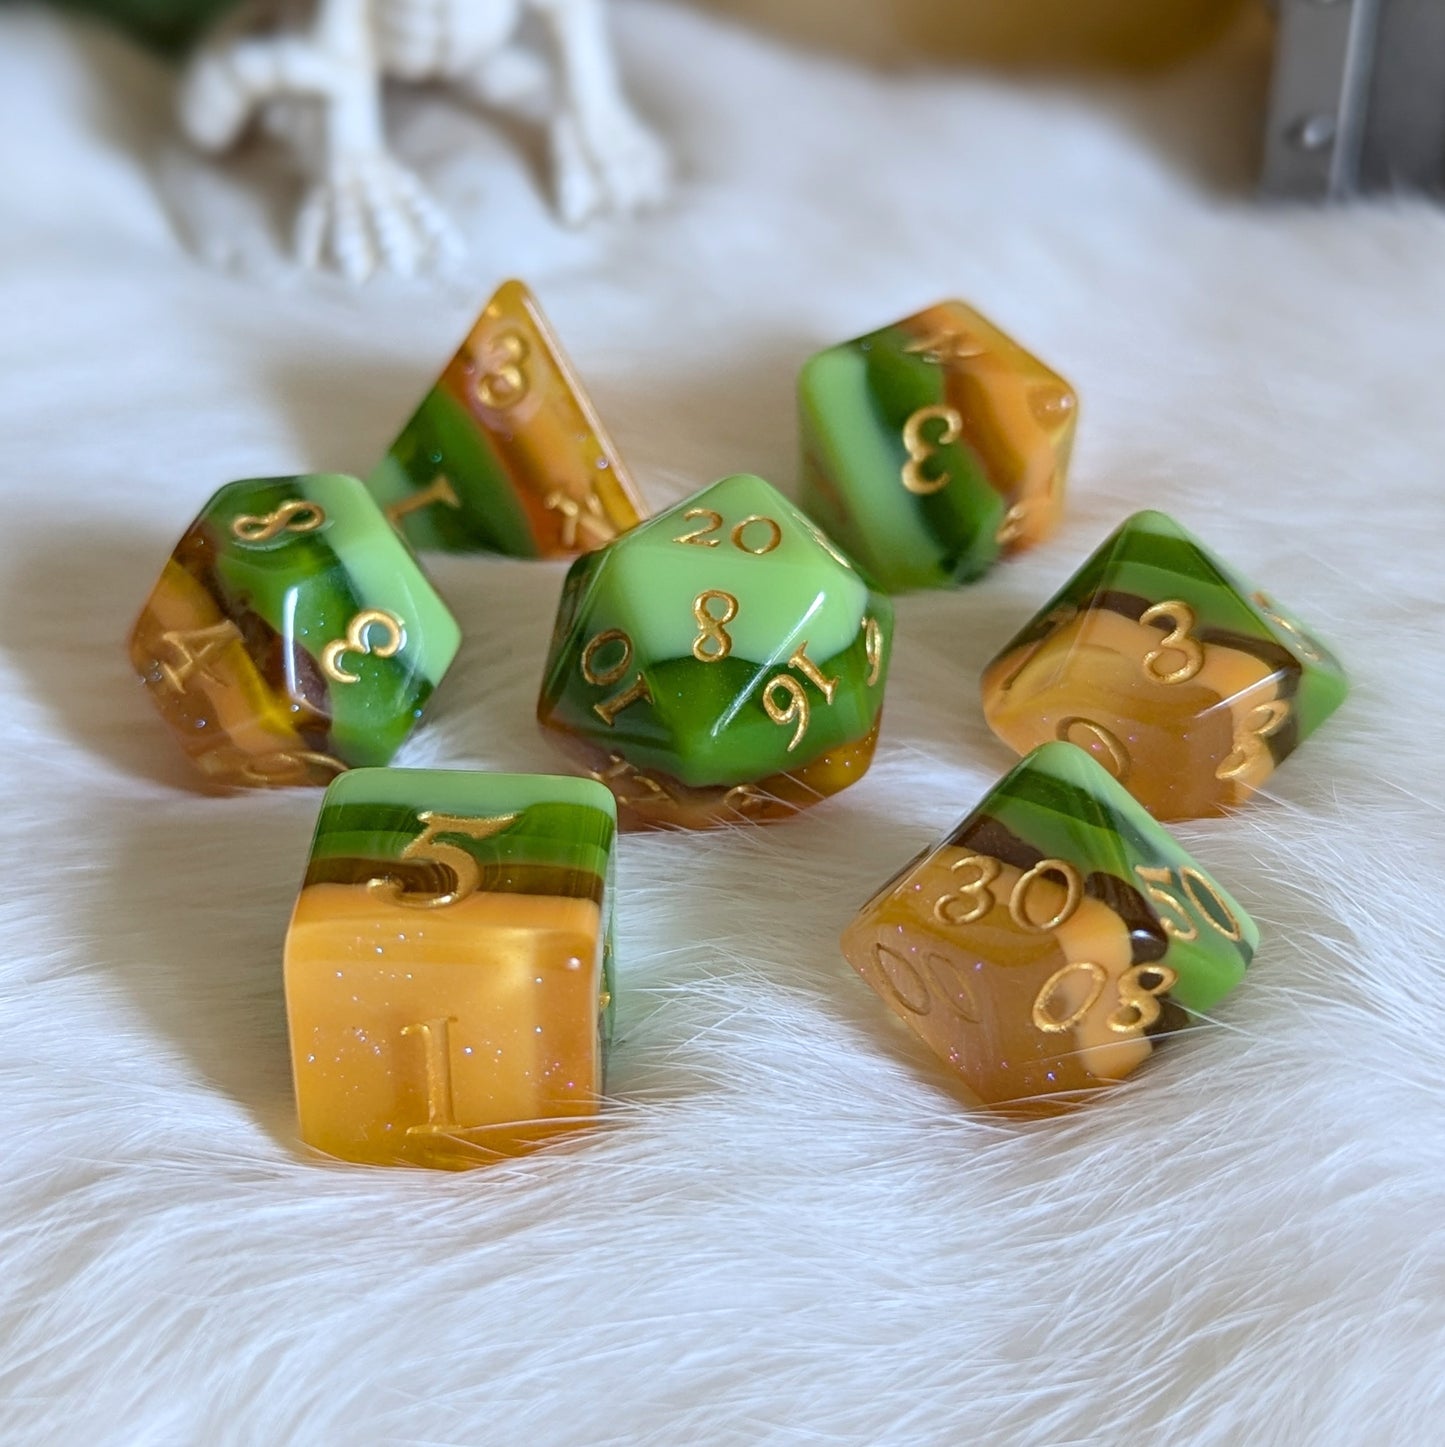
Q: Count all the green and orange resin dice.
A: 7